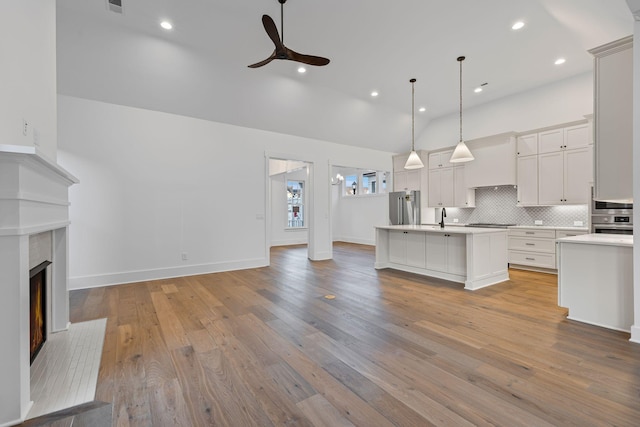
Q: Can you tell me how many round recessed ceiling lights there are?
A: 7